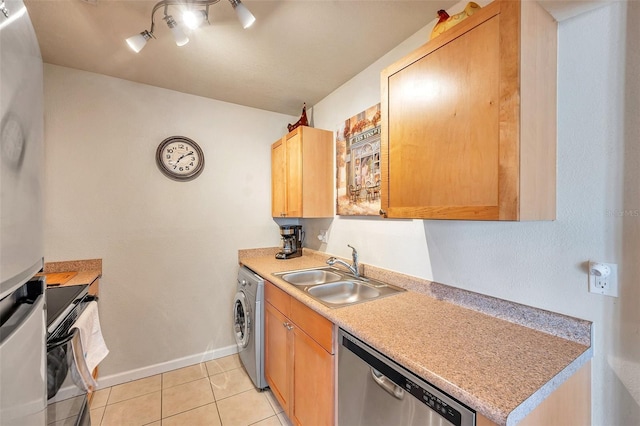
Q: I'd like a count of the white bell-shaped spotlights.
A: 4